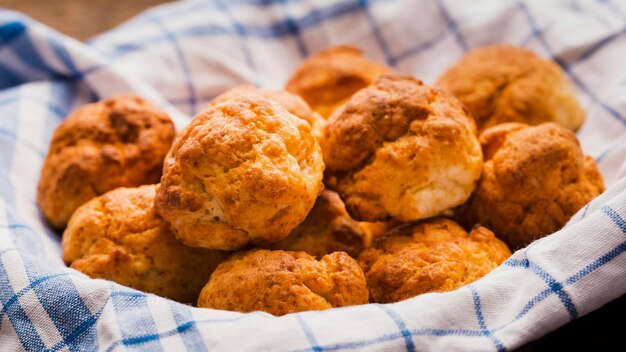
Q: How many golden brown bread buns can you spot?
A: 11